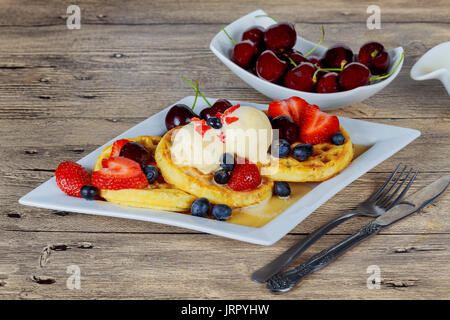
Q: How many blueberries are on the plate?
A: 11